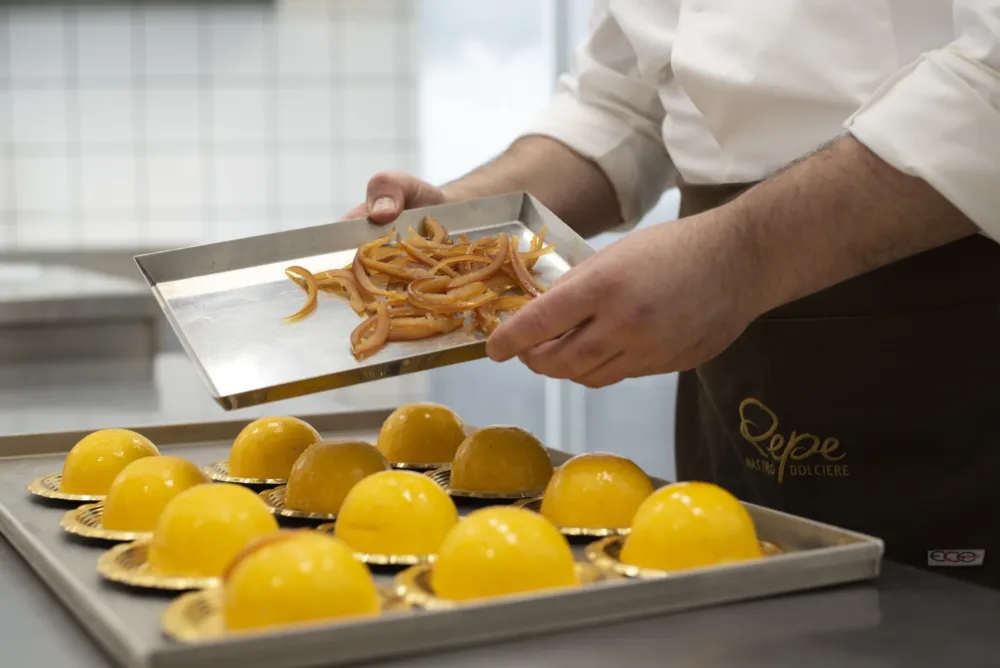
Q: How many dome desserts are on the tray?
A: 12